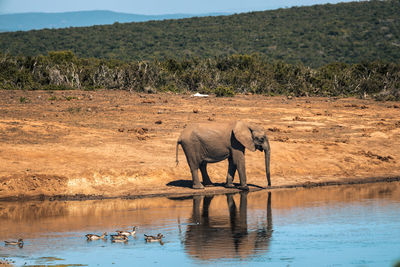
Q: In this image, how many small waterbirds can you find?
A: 5